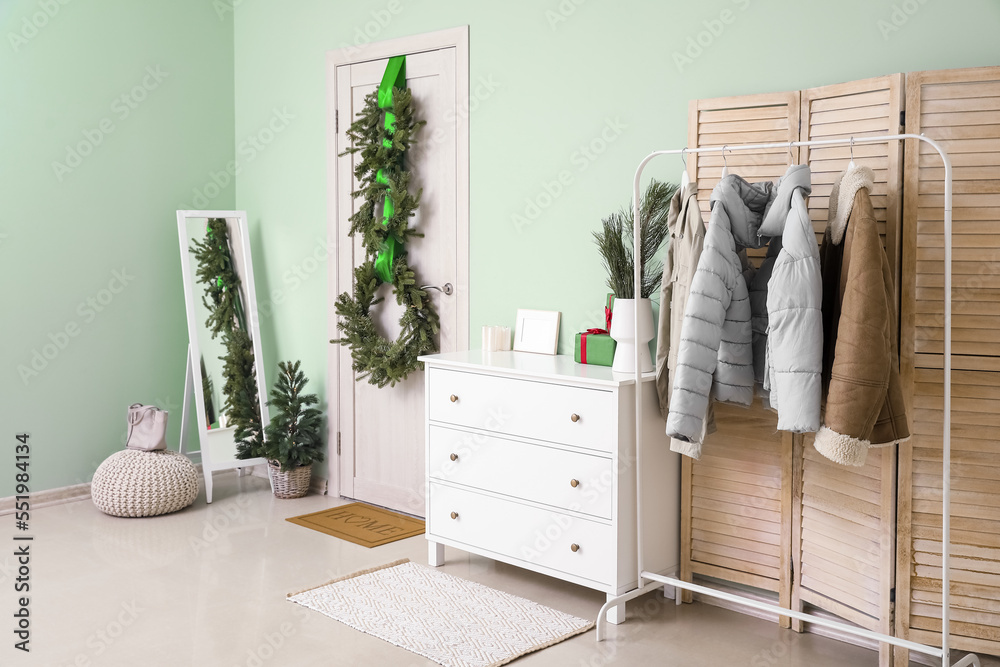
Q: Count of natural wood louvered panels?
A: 3